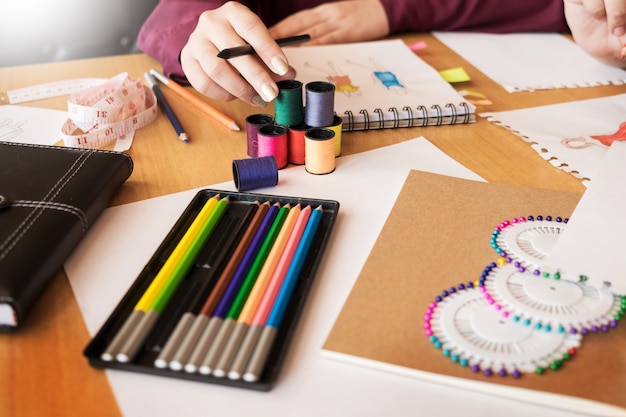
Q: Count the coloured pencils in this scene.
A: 11